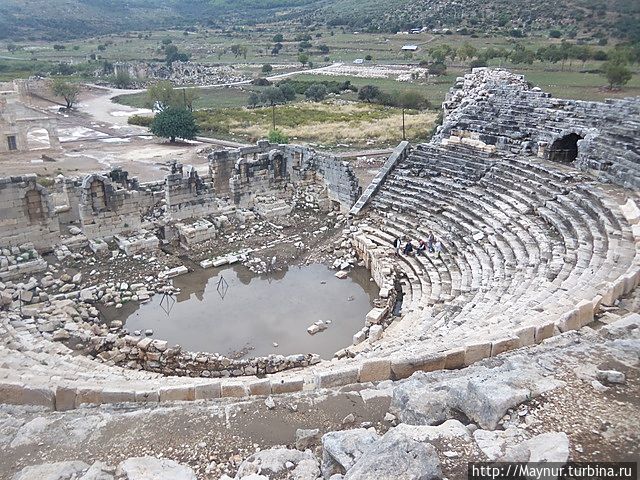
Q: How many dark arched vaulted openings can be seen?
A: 1